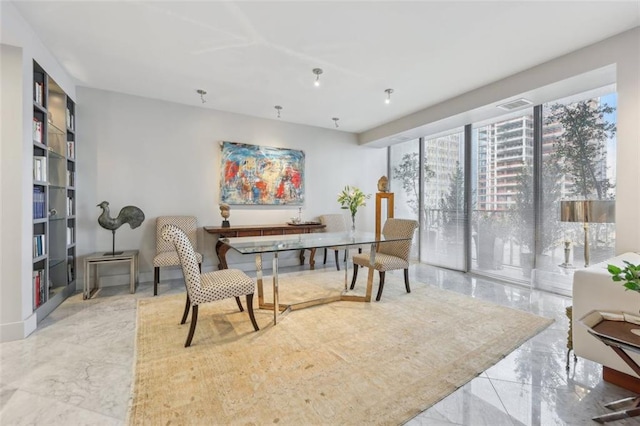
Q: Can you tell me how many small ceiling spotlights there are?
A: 5